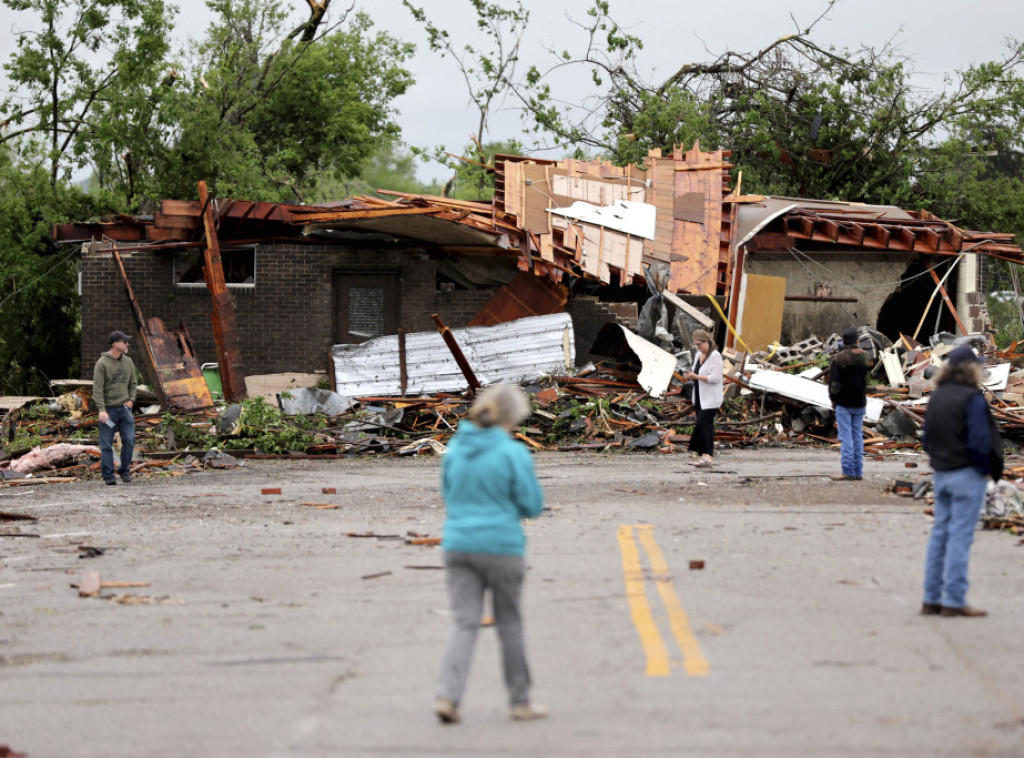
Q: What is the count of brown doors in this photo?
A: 1